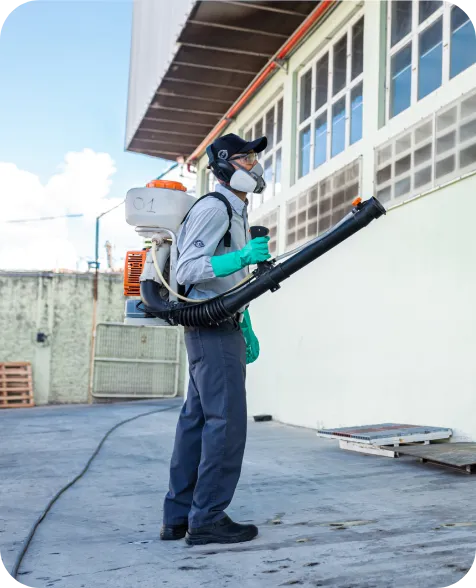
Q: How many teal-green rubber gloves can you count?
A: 2